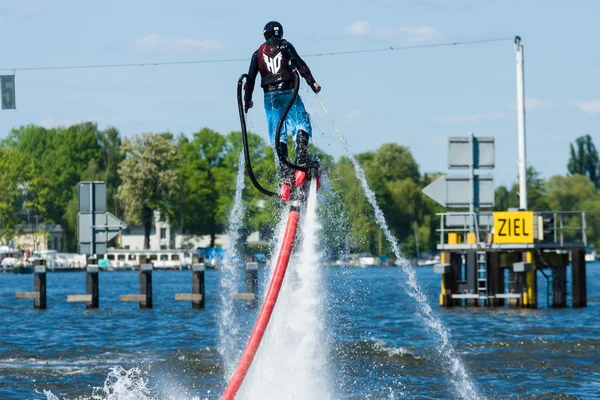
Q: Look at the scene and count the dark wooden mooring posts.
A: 5